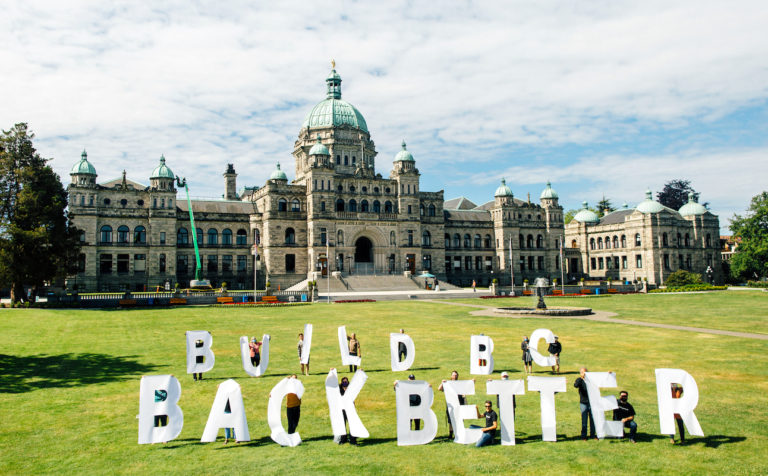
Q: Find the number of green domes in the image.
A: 11